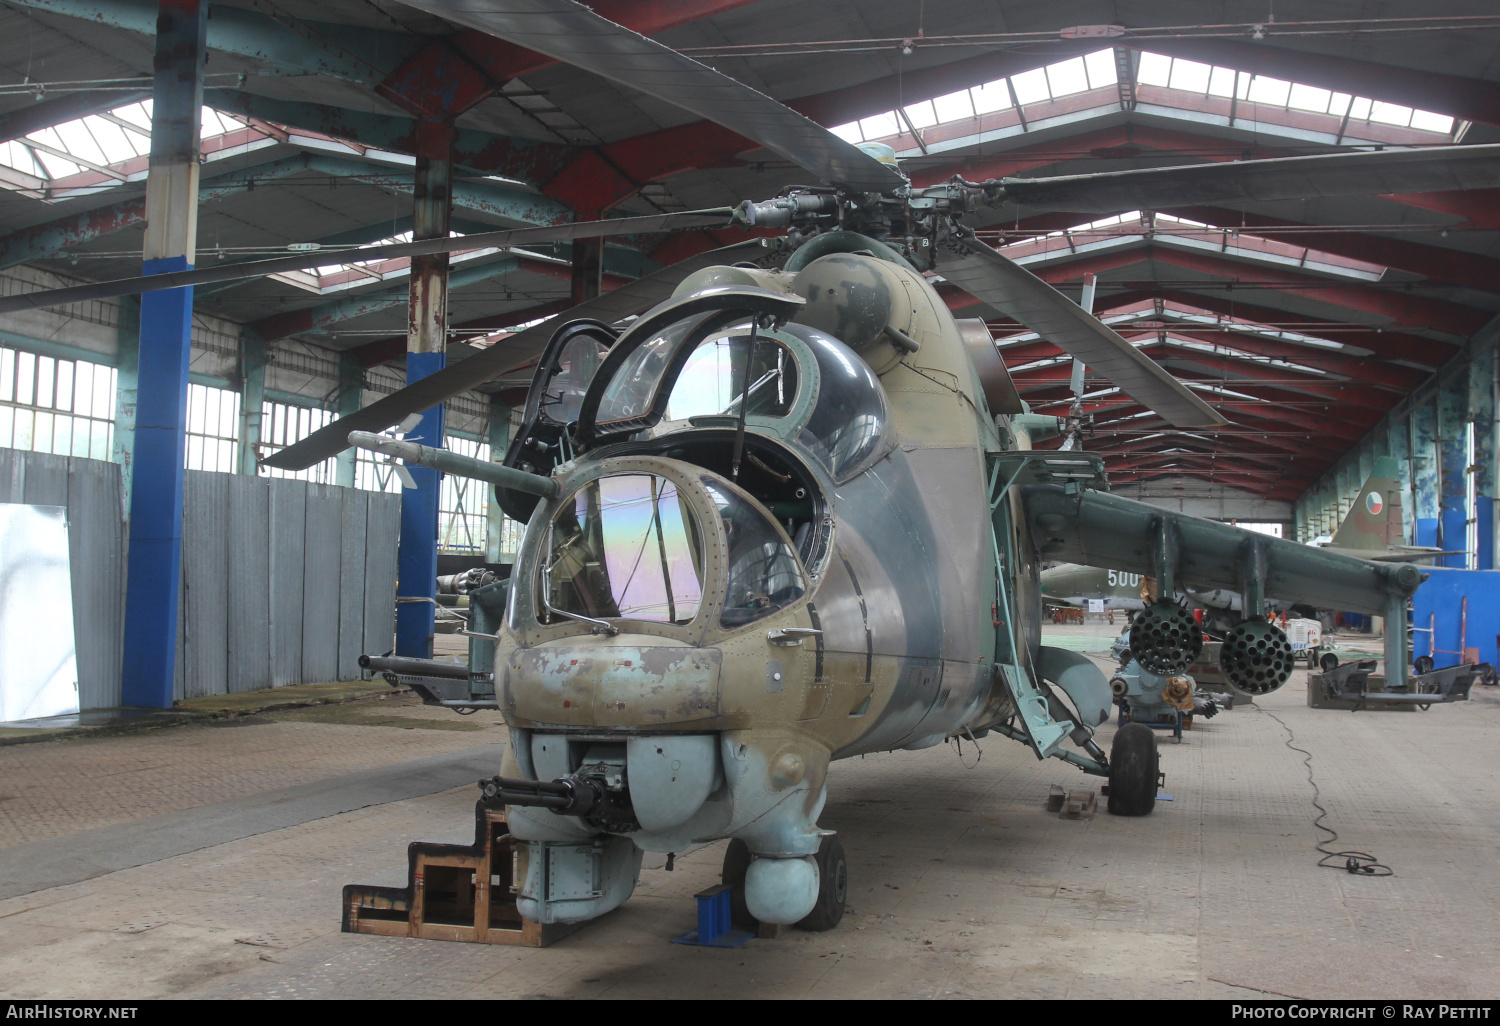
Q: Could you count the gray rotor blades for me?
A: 5